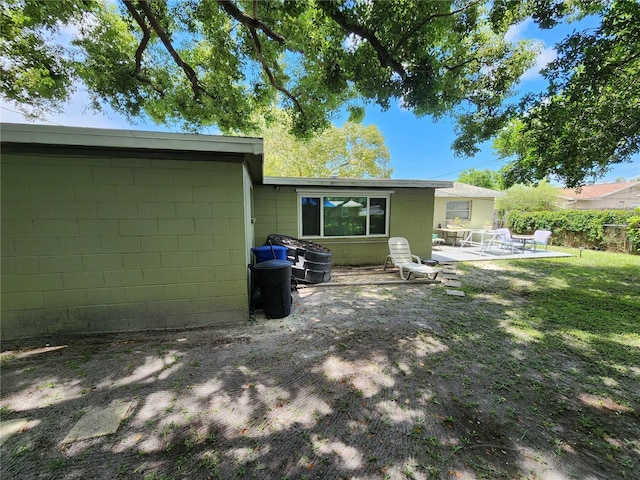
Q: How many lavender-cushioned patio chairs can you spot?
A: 2